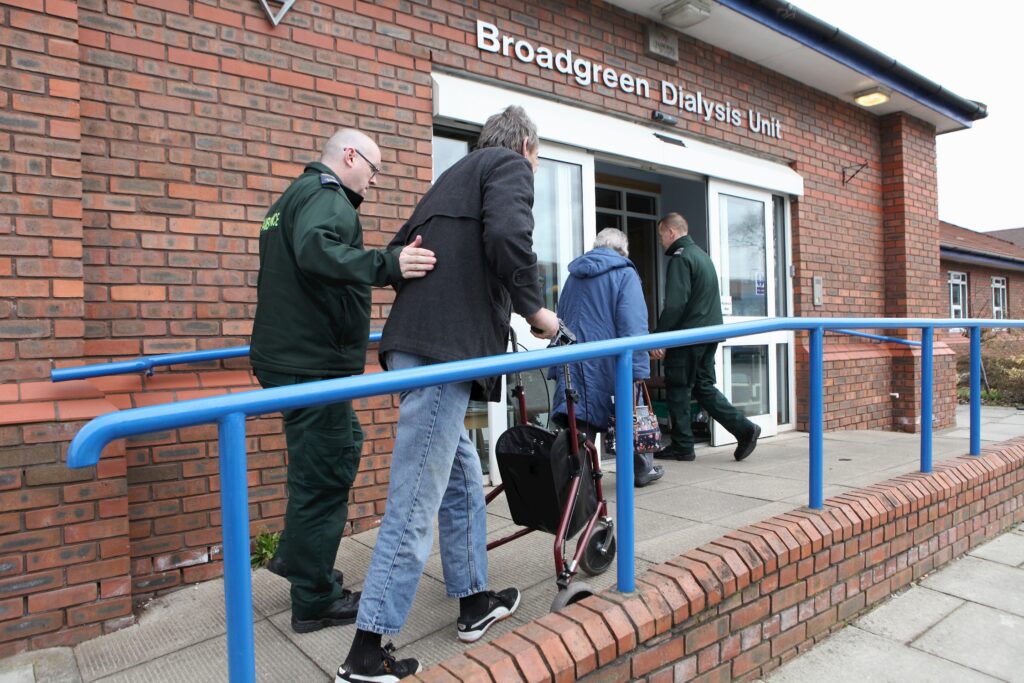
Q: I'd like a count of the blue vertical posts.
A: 5